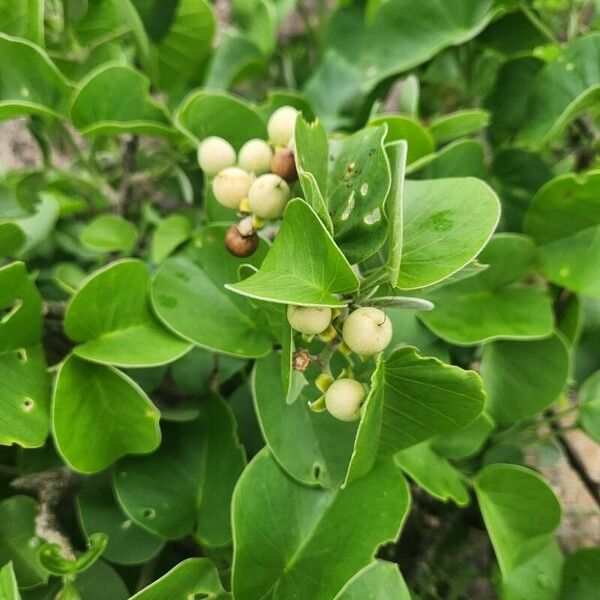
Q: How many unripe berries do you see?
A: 8